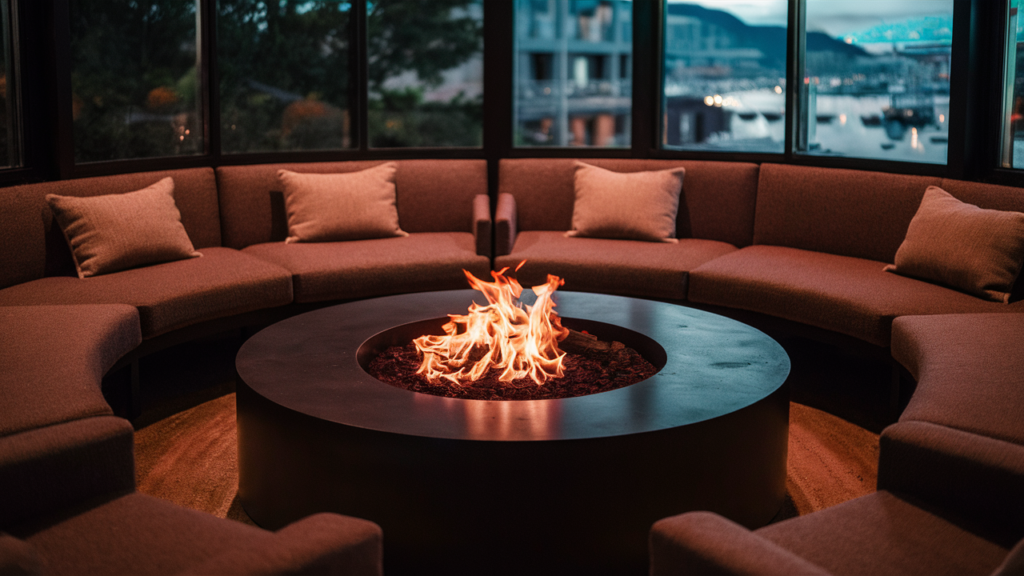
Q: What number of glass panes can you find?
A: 8